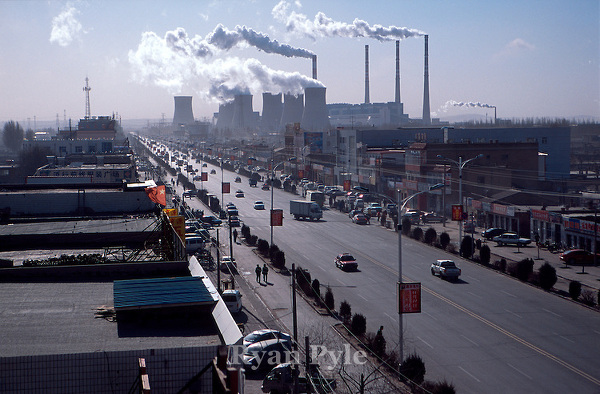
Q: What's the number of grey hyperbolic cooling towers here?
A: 6